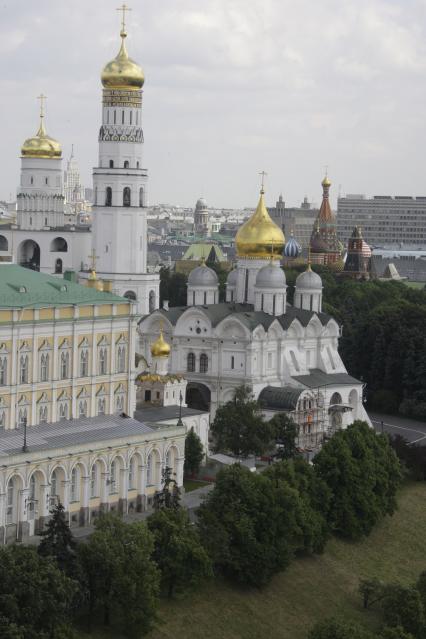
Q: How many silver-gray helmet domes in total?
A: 4